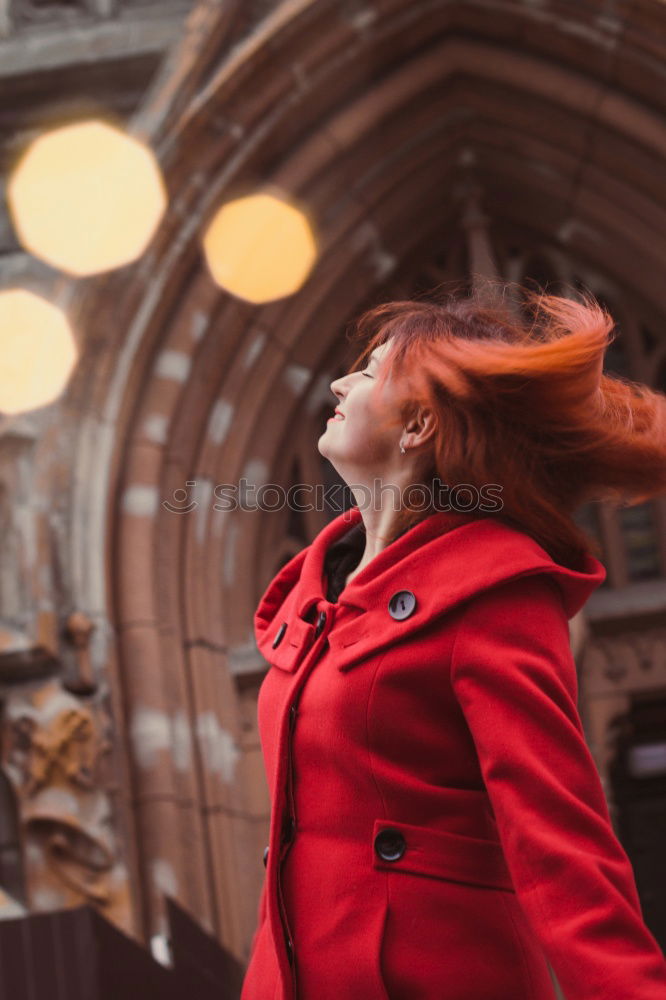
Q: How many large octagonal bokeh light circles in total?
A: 3